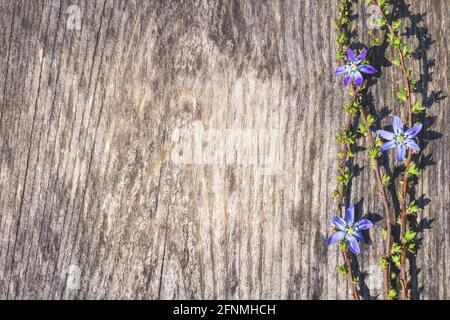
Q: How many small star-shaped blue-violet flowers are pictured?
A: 3